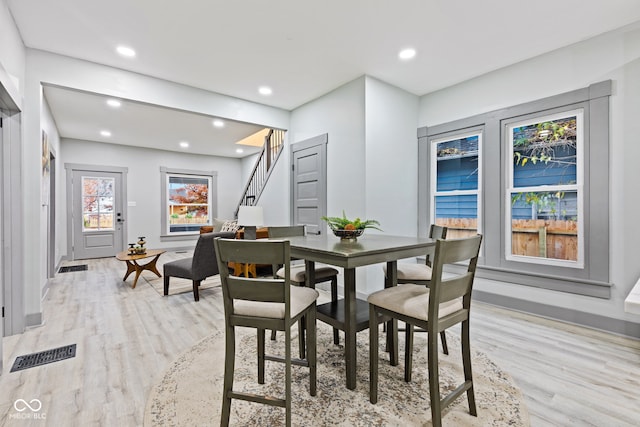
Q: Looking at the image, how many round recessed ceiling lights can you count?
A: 8